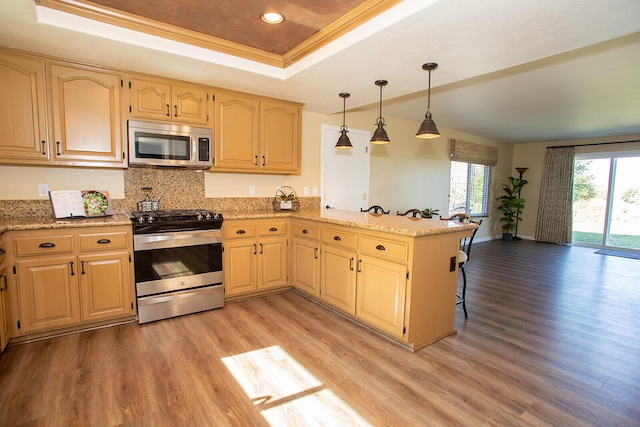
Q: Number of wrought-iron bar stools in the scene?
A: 3